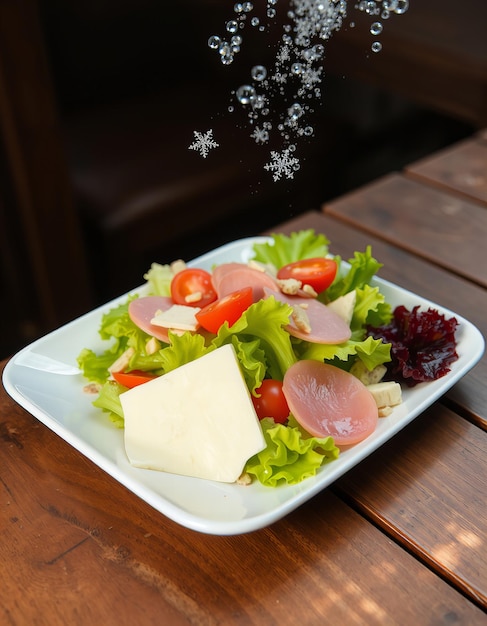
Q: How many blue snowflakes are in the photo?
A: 0